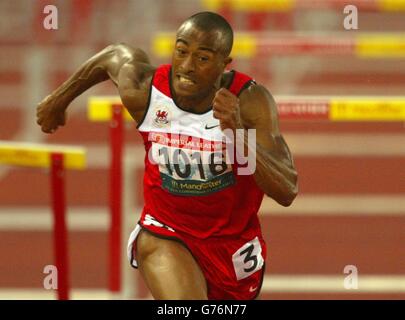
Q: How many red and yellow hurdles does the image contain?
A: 4